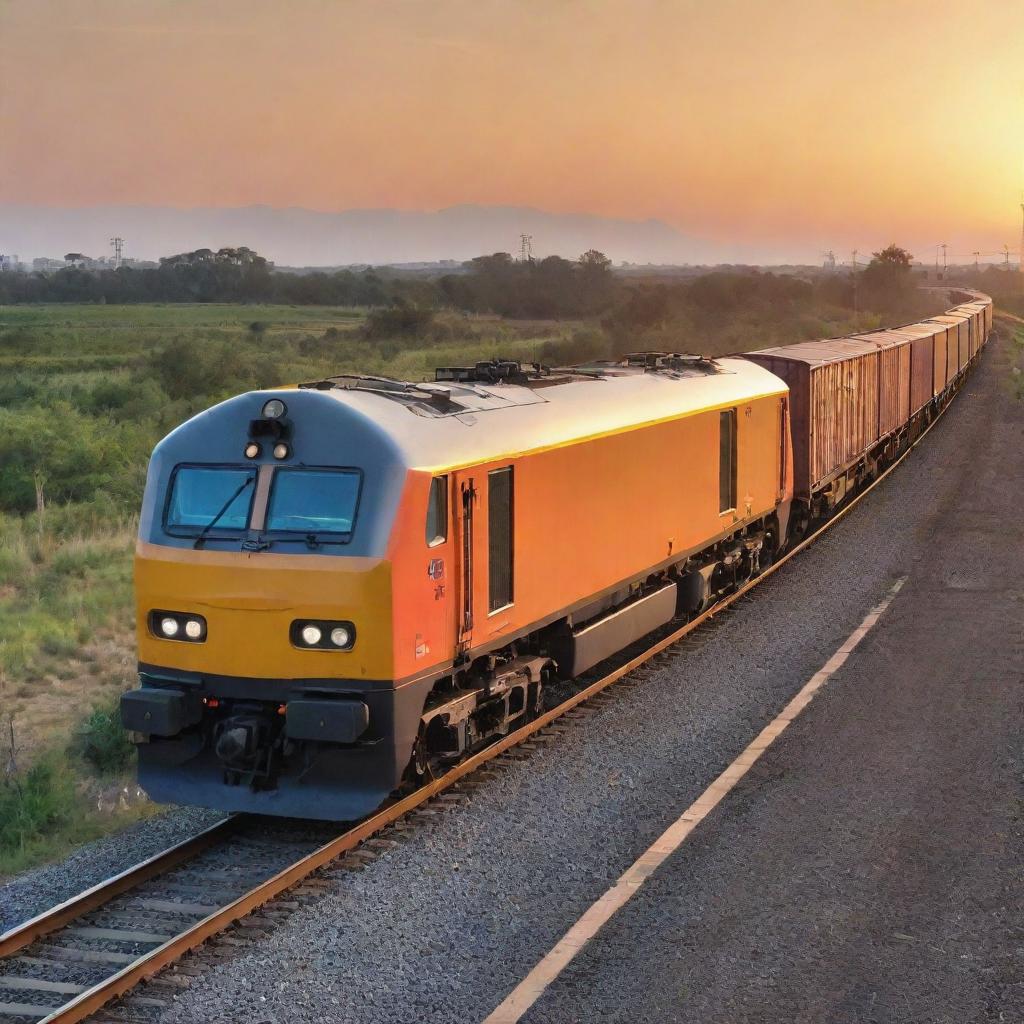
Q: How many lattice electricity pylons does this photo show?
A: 2